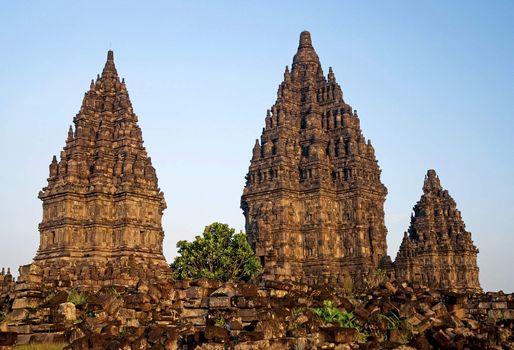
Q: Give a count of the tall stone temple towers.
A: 3